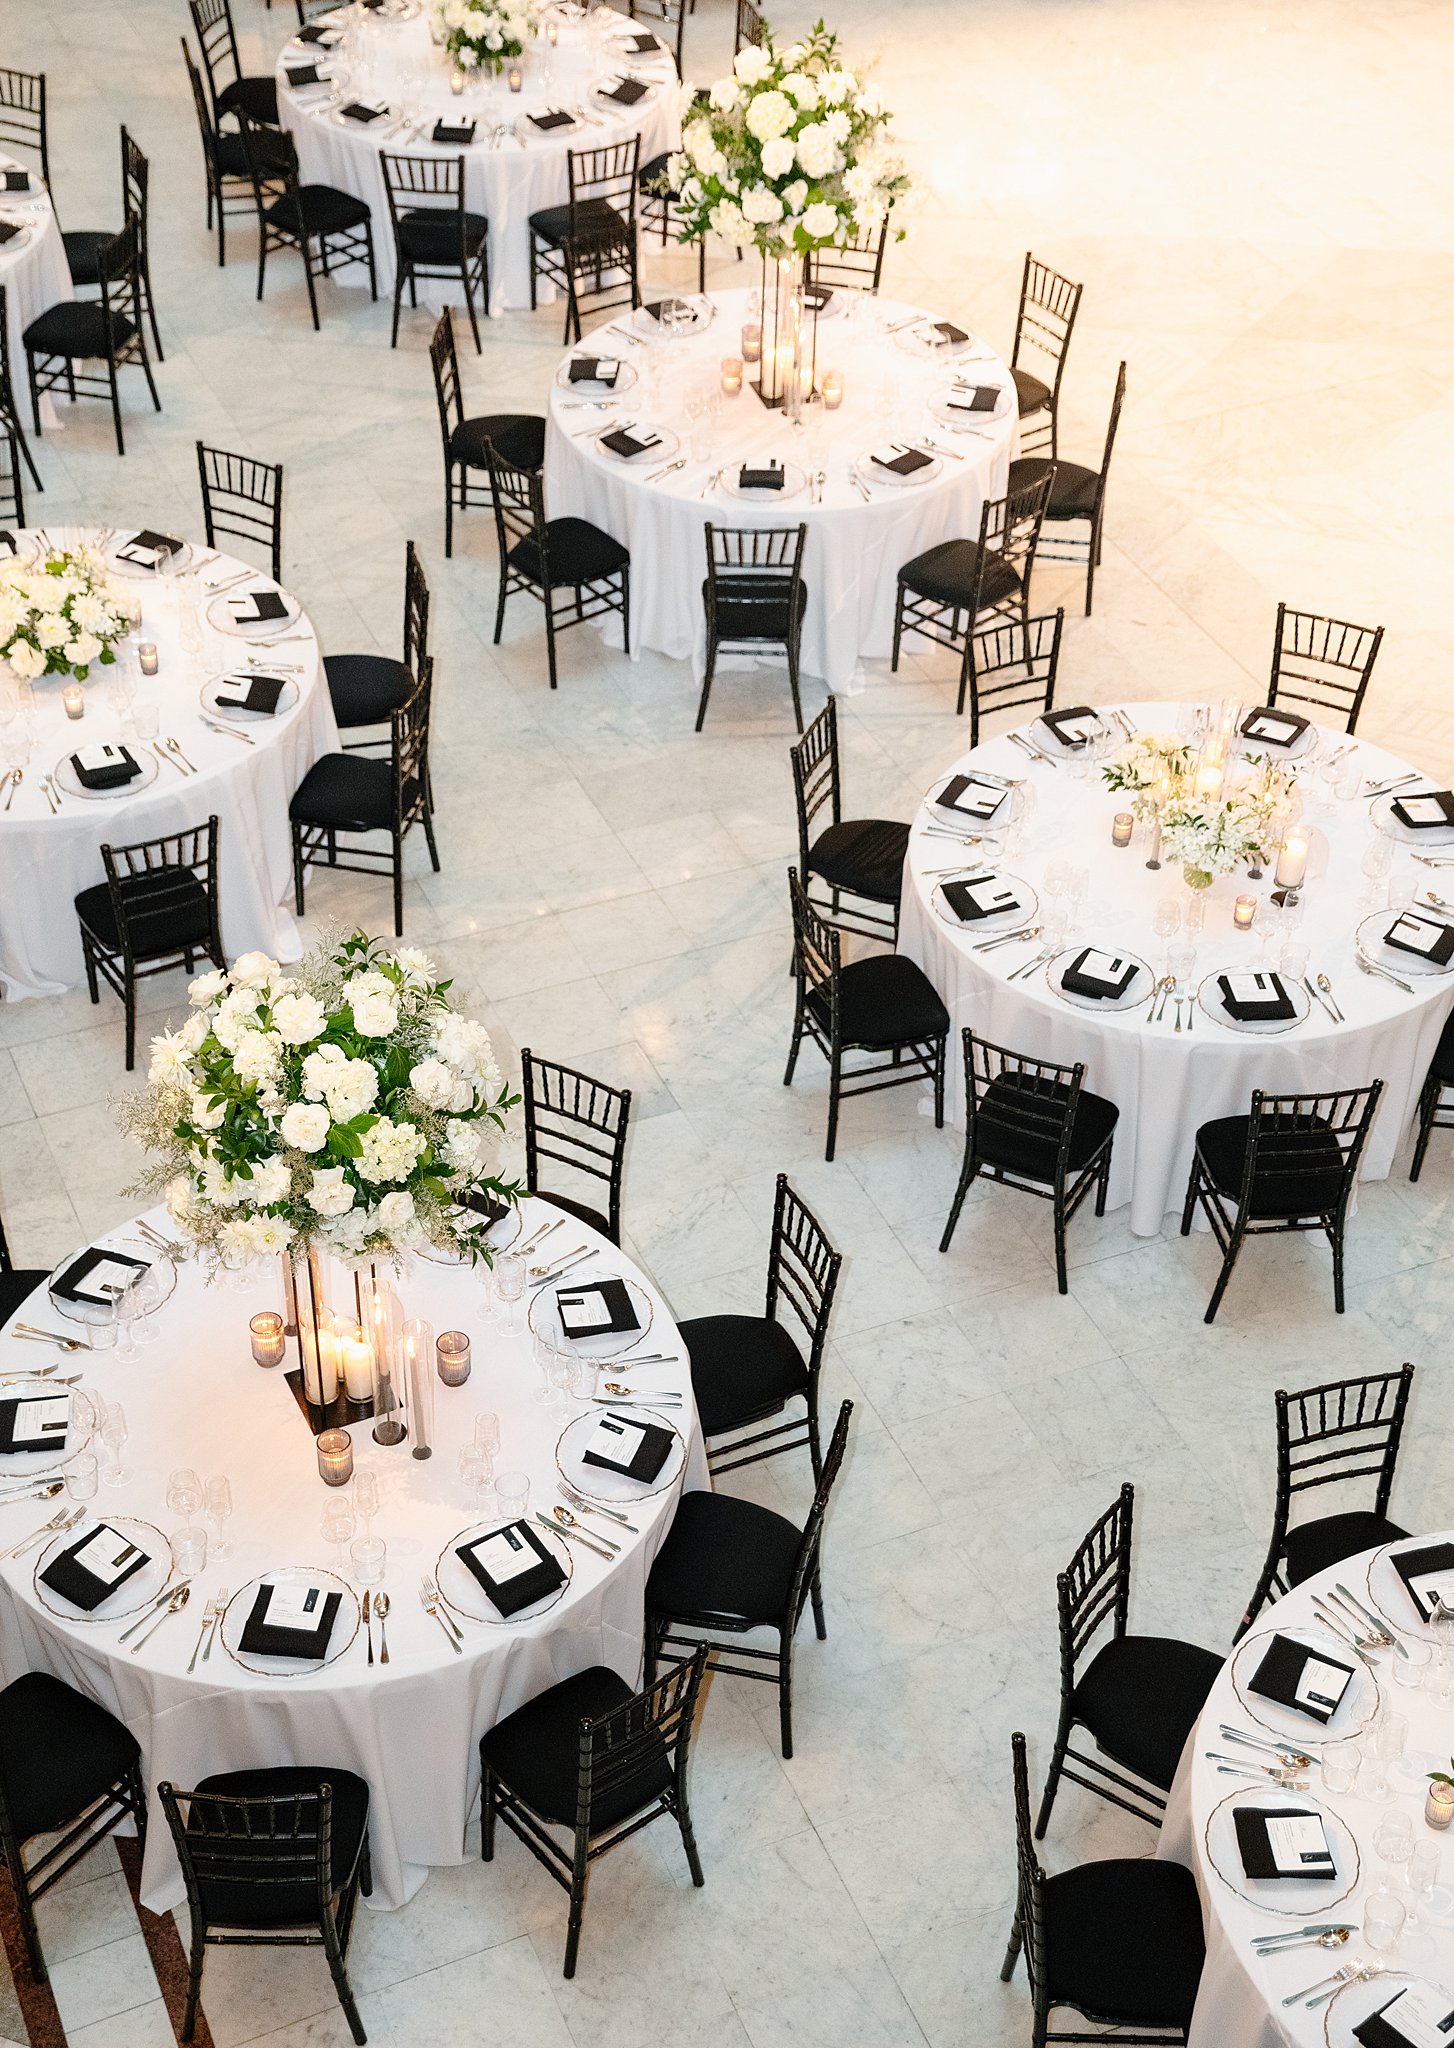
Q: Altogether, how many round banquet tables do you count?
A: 7